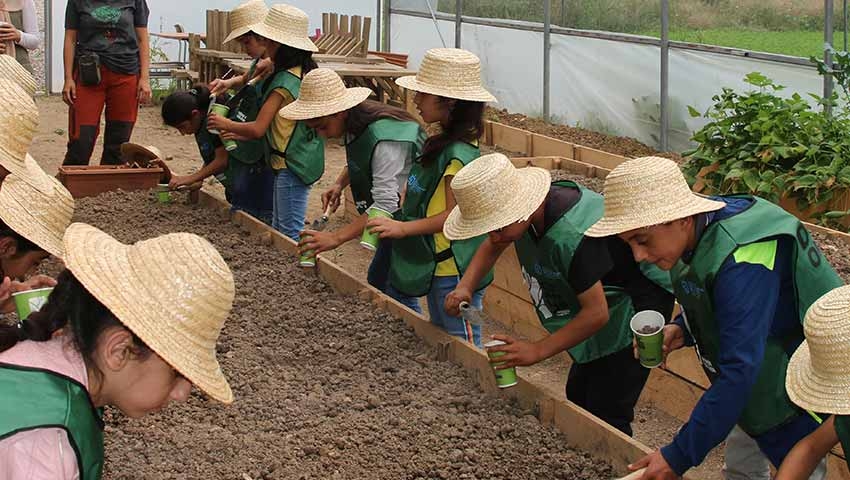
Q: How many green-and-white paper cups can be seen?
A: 8